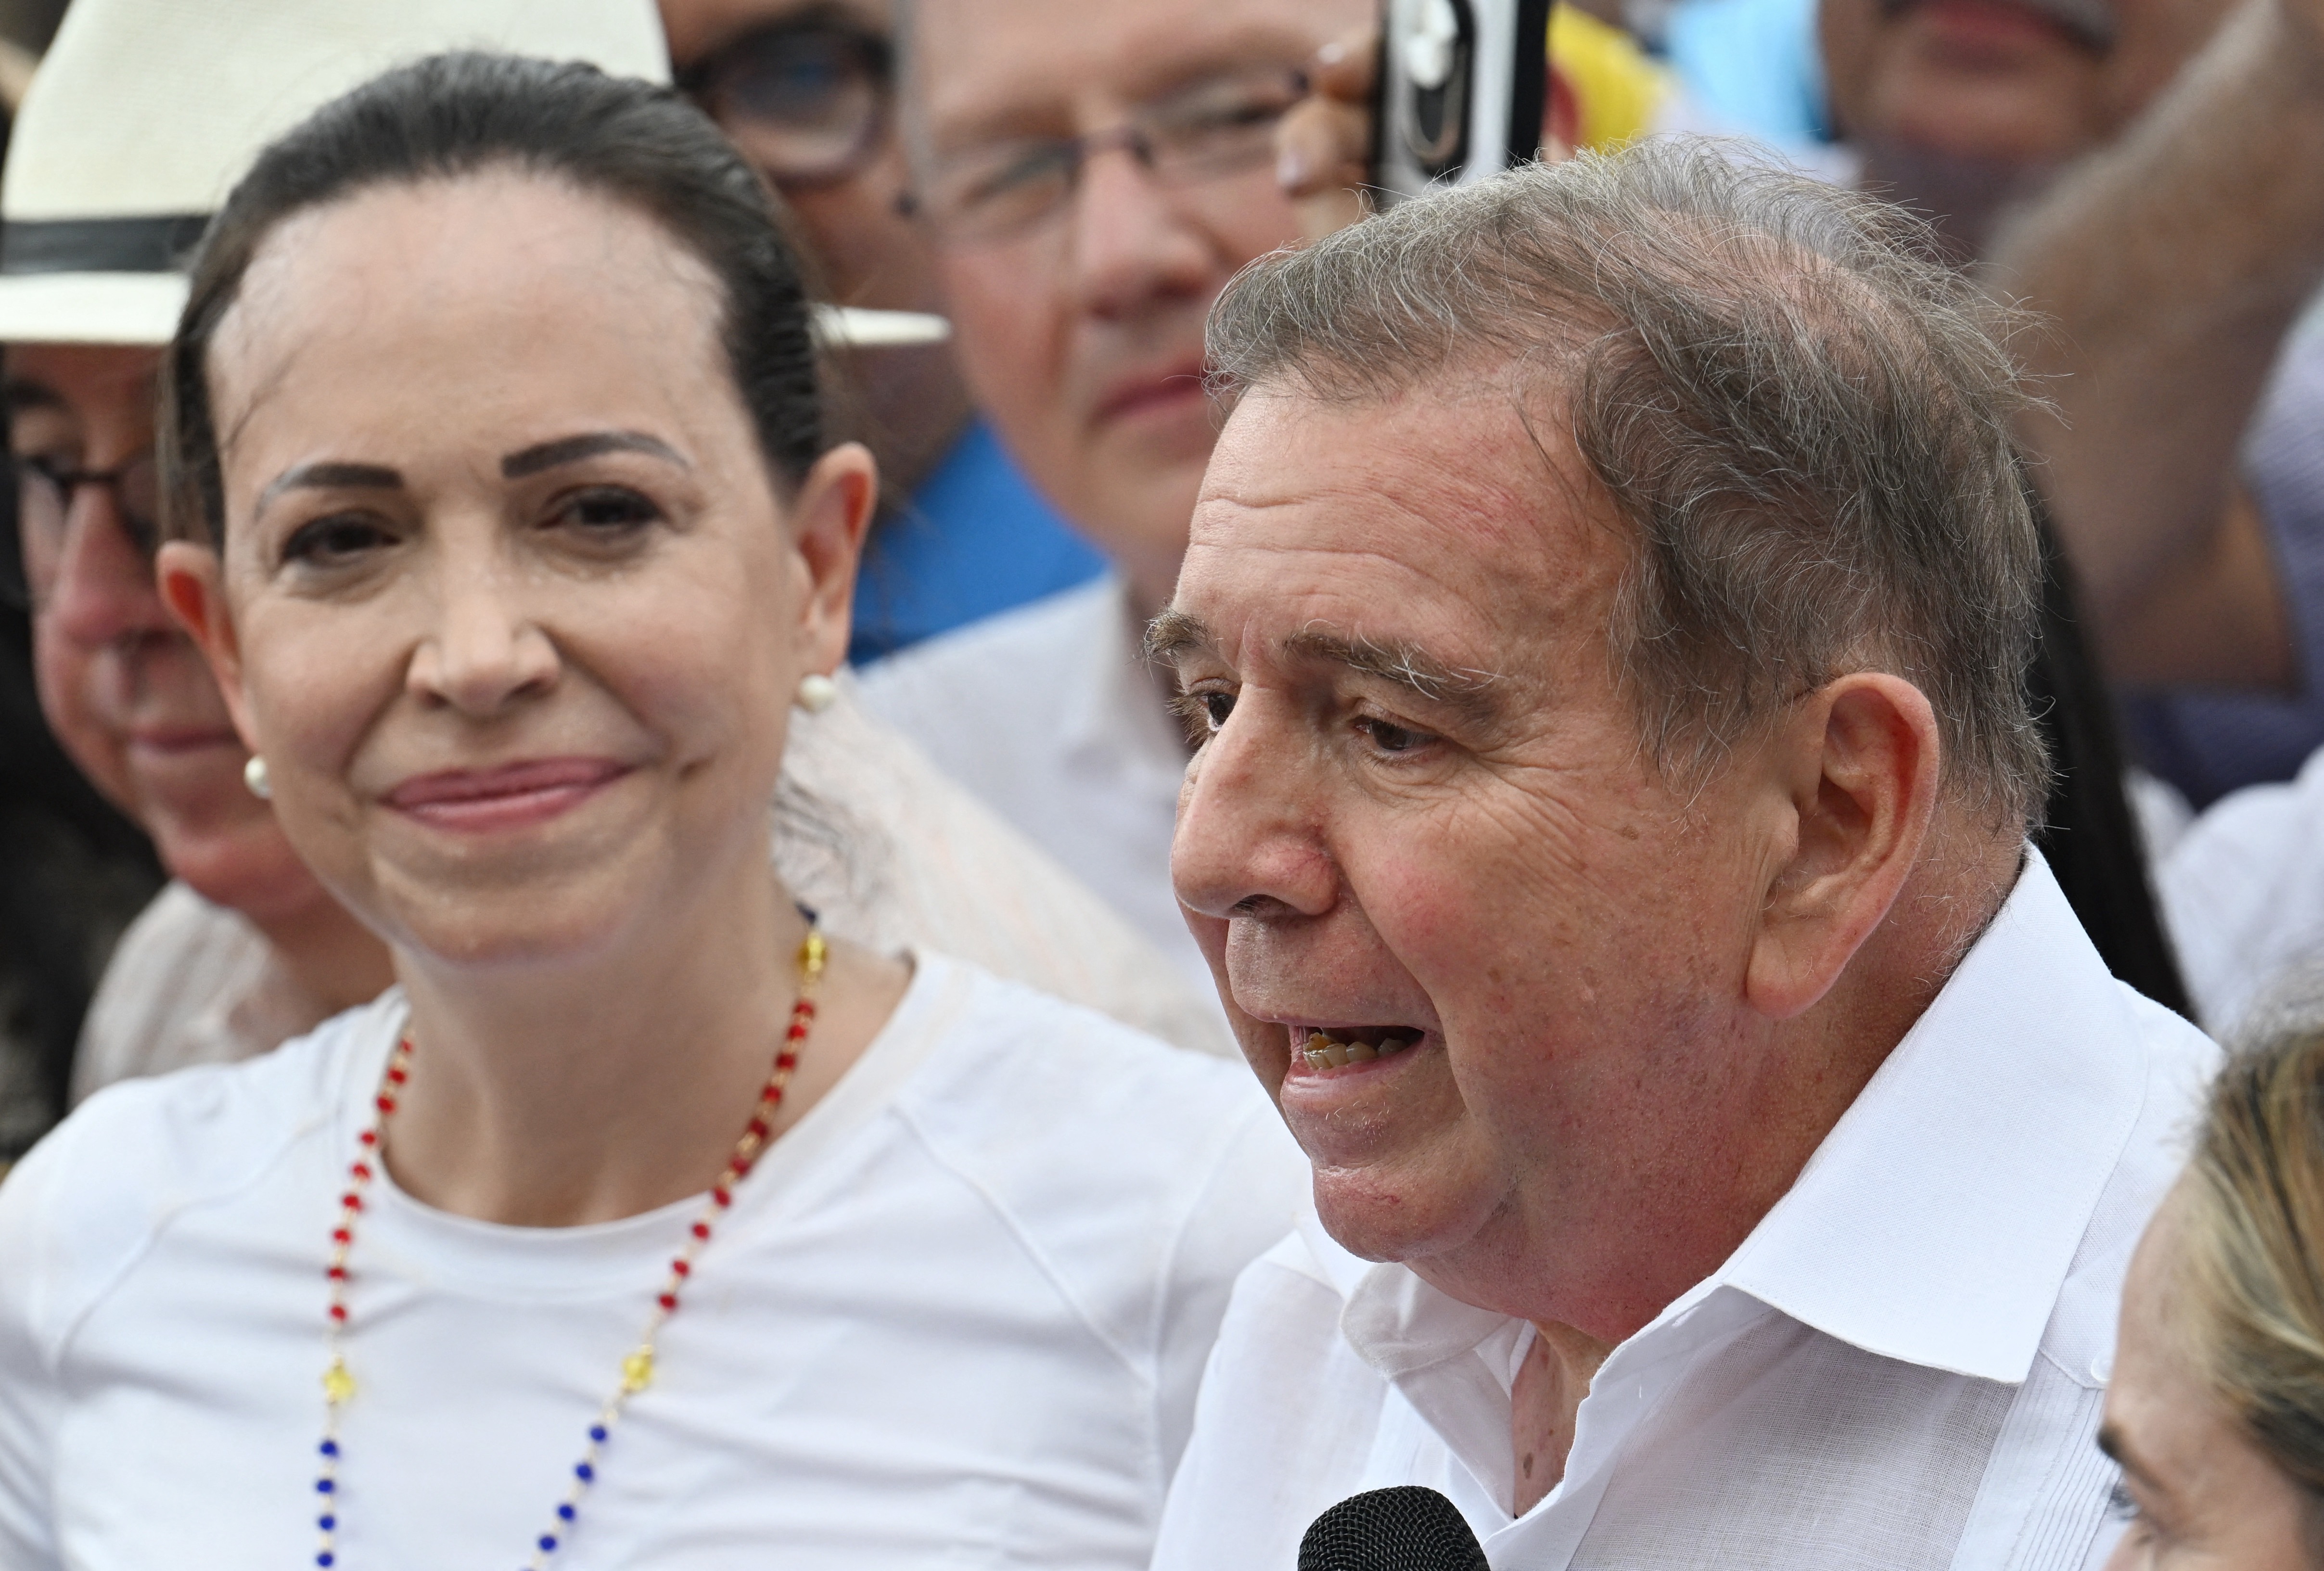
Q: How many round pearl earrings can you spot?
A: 2